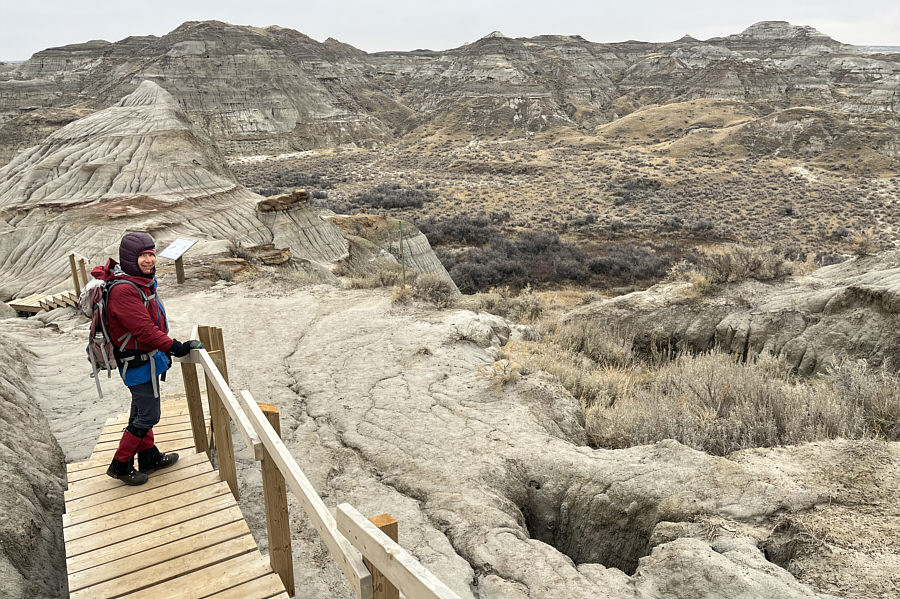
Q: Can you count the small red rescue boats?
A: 0